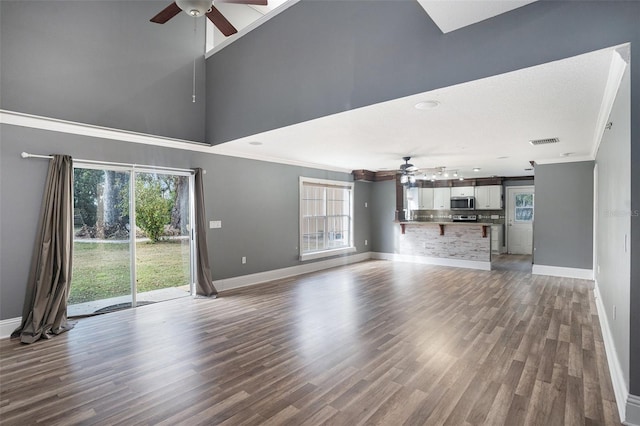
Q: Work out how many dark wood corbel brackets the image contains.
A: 3